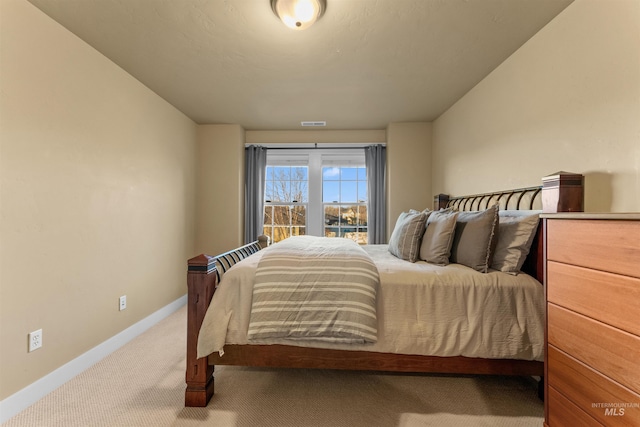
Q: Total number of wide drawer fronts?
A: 5